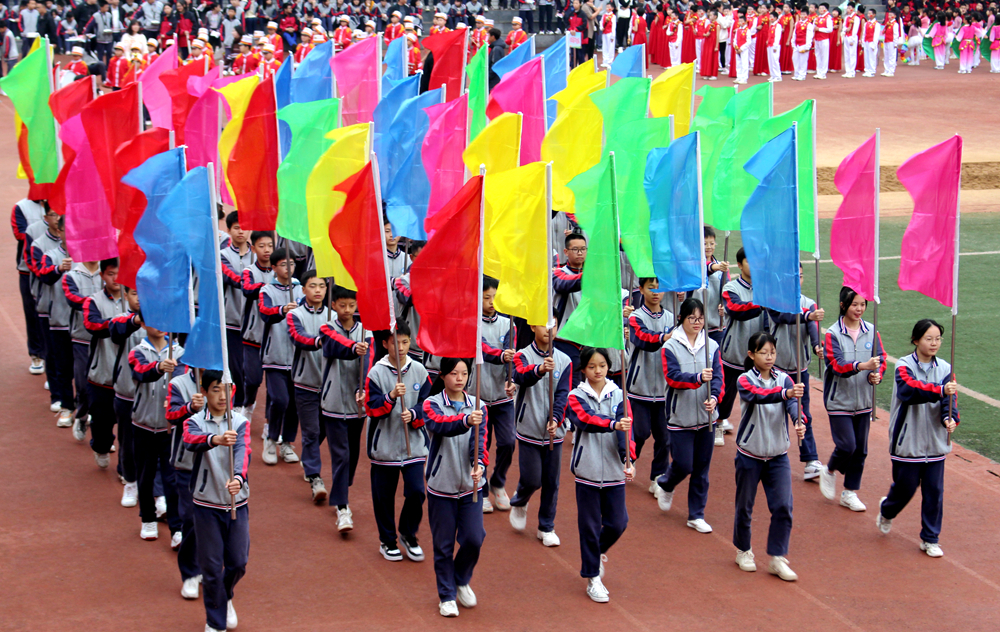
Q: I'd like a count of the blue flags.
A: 12